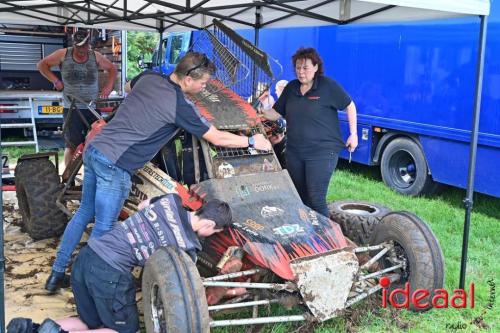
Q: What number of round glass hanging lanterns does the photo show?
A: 0